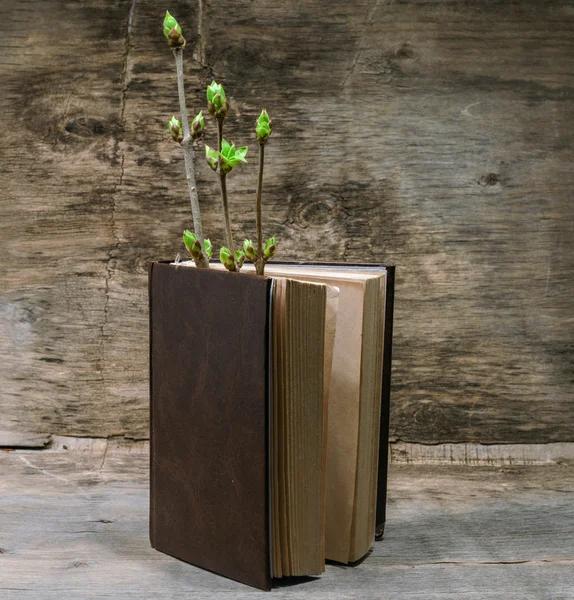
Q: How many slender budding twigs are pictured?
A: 3